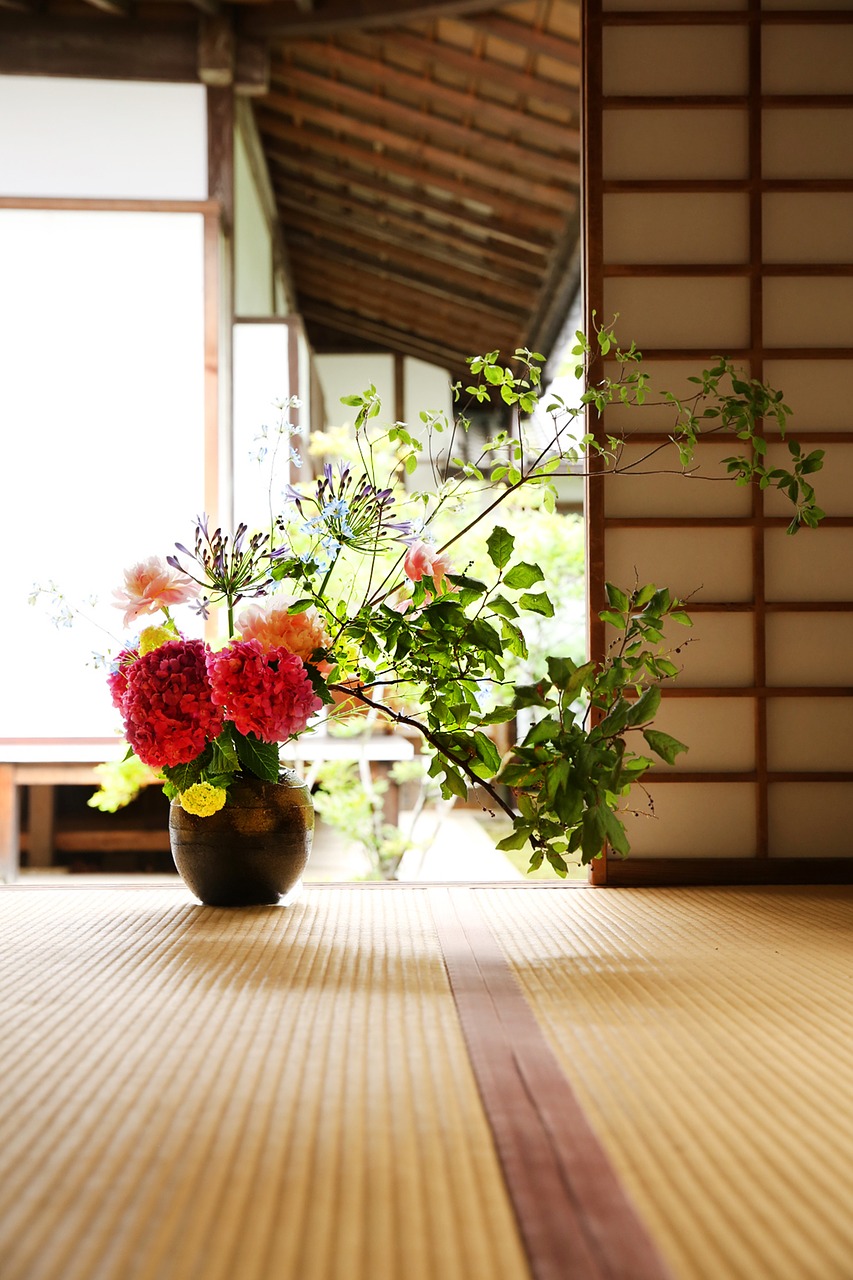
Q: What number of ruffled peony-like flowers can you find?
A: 3